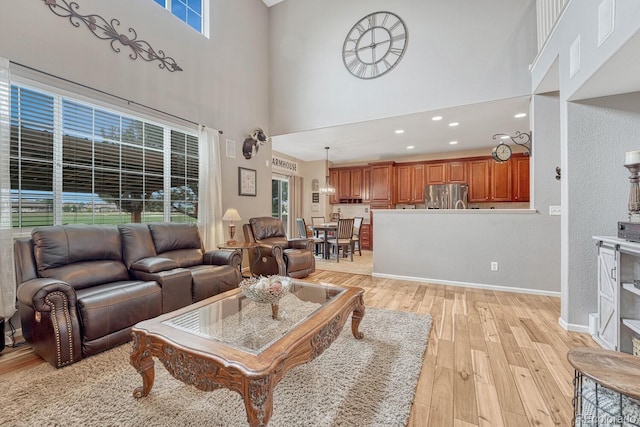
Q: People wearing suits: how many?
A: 0